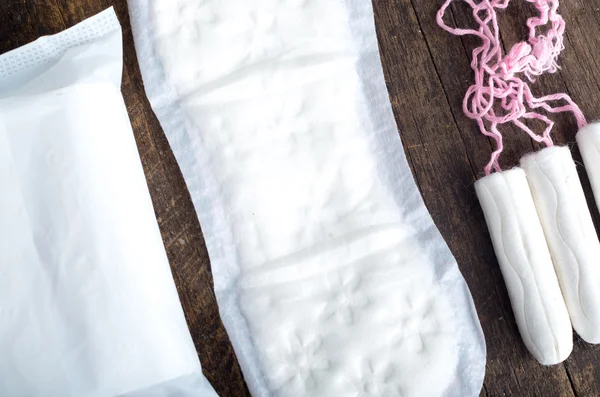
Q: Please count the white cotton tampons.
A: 3